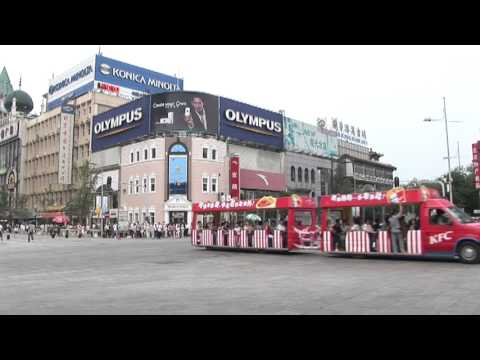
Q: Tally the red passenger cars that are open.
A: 2